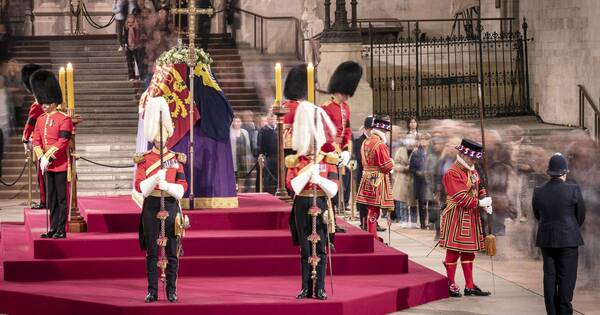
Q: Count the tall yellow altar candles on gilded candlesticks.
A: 4